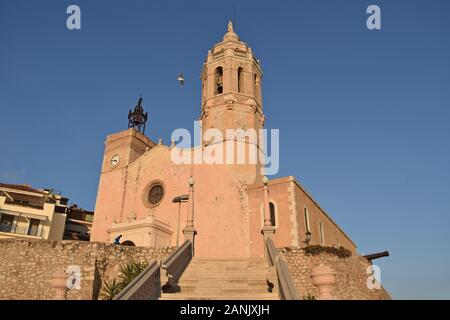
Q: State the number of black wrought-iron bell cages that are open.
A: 1